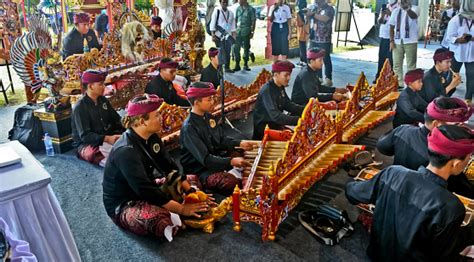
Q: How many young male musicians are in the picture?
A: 13